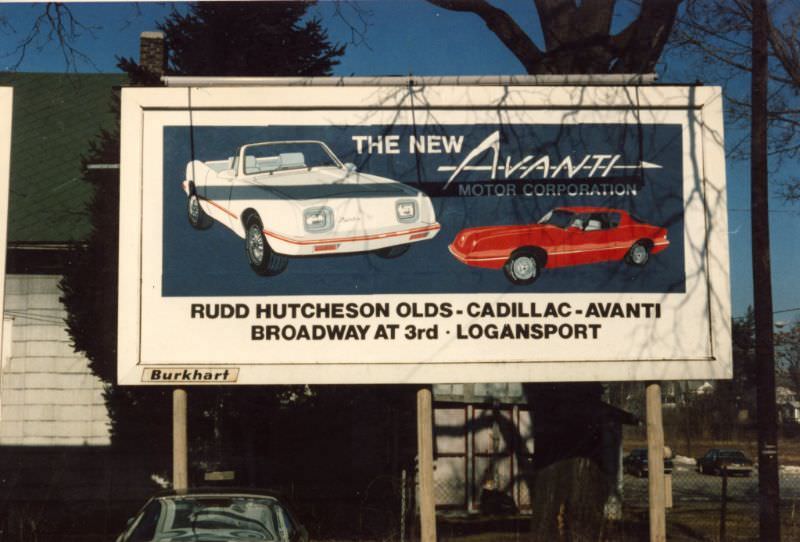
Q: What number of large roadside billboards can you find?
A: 1